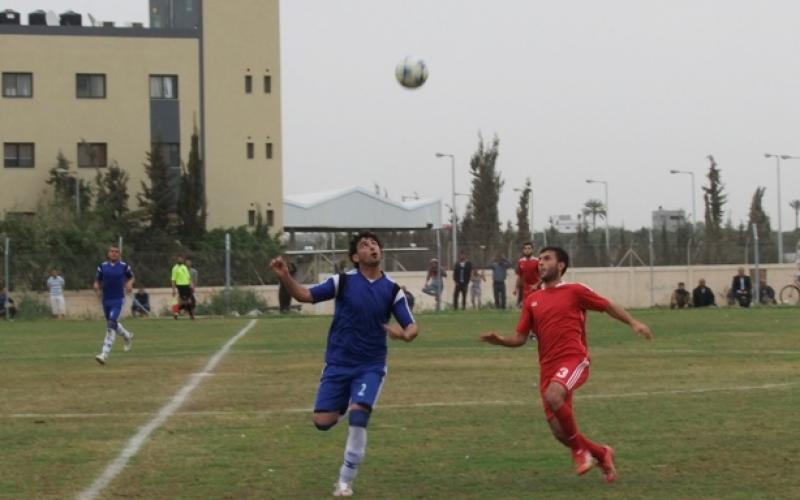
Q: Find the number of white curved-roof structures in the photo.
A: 1